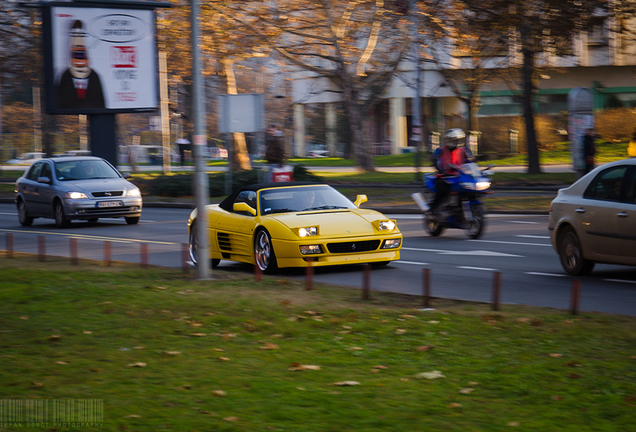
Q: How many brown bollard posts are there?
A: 12